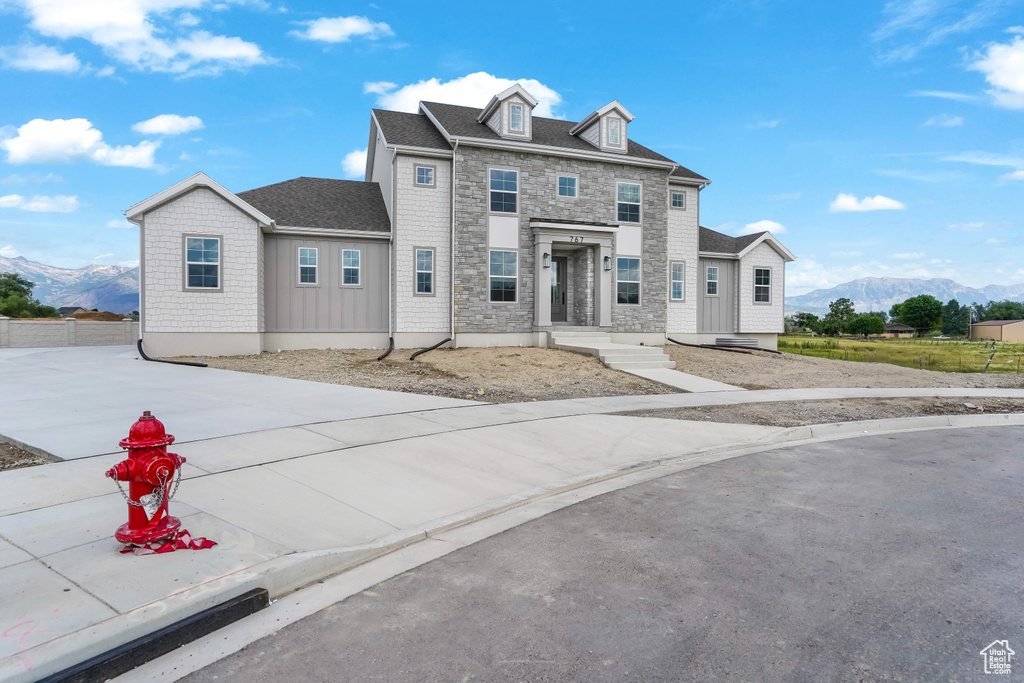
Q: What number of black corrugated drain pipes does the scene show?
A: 5